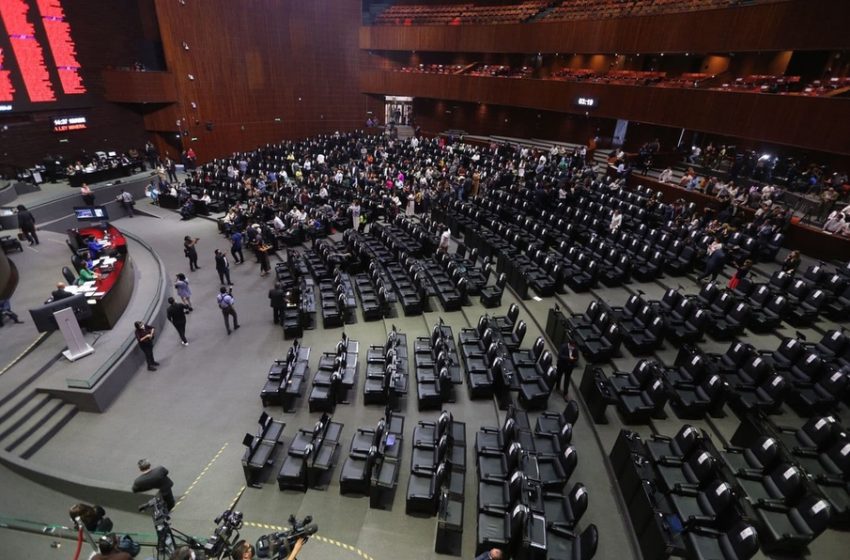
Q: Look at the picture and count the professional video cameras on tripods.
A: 3